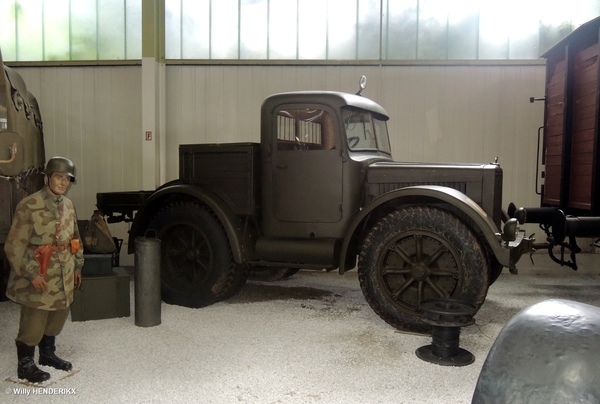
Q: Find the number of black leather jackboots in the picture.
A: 2